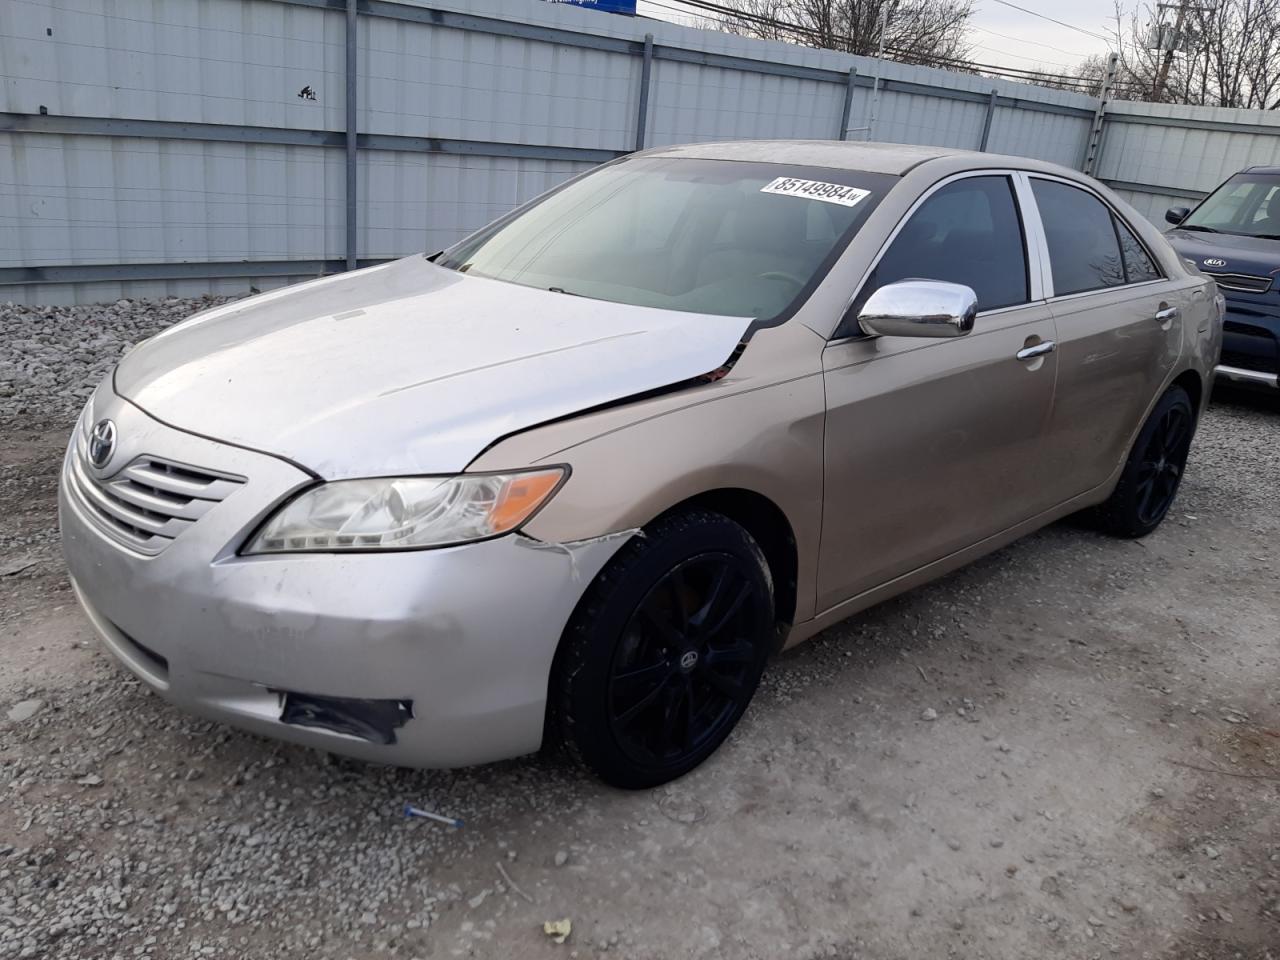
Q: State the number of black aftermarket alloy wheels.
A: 2